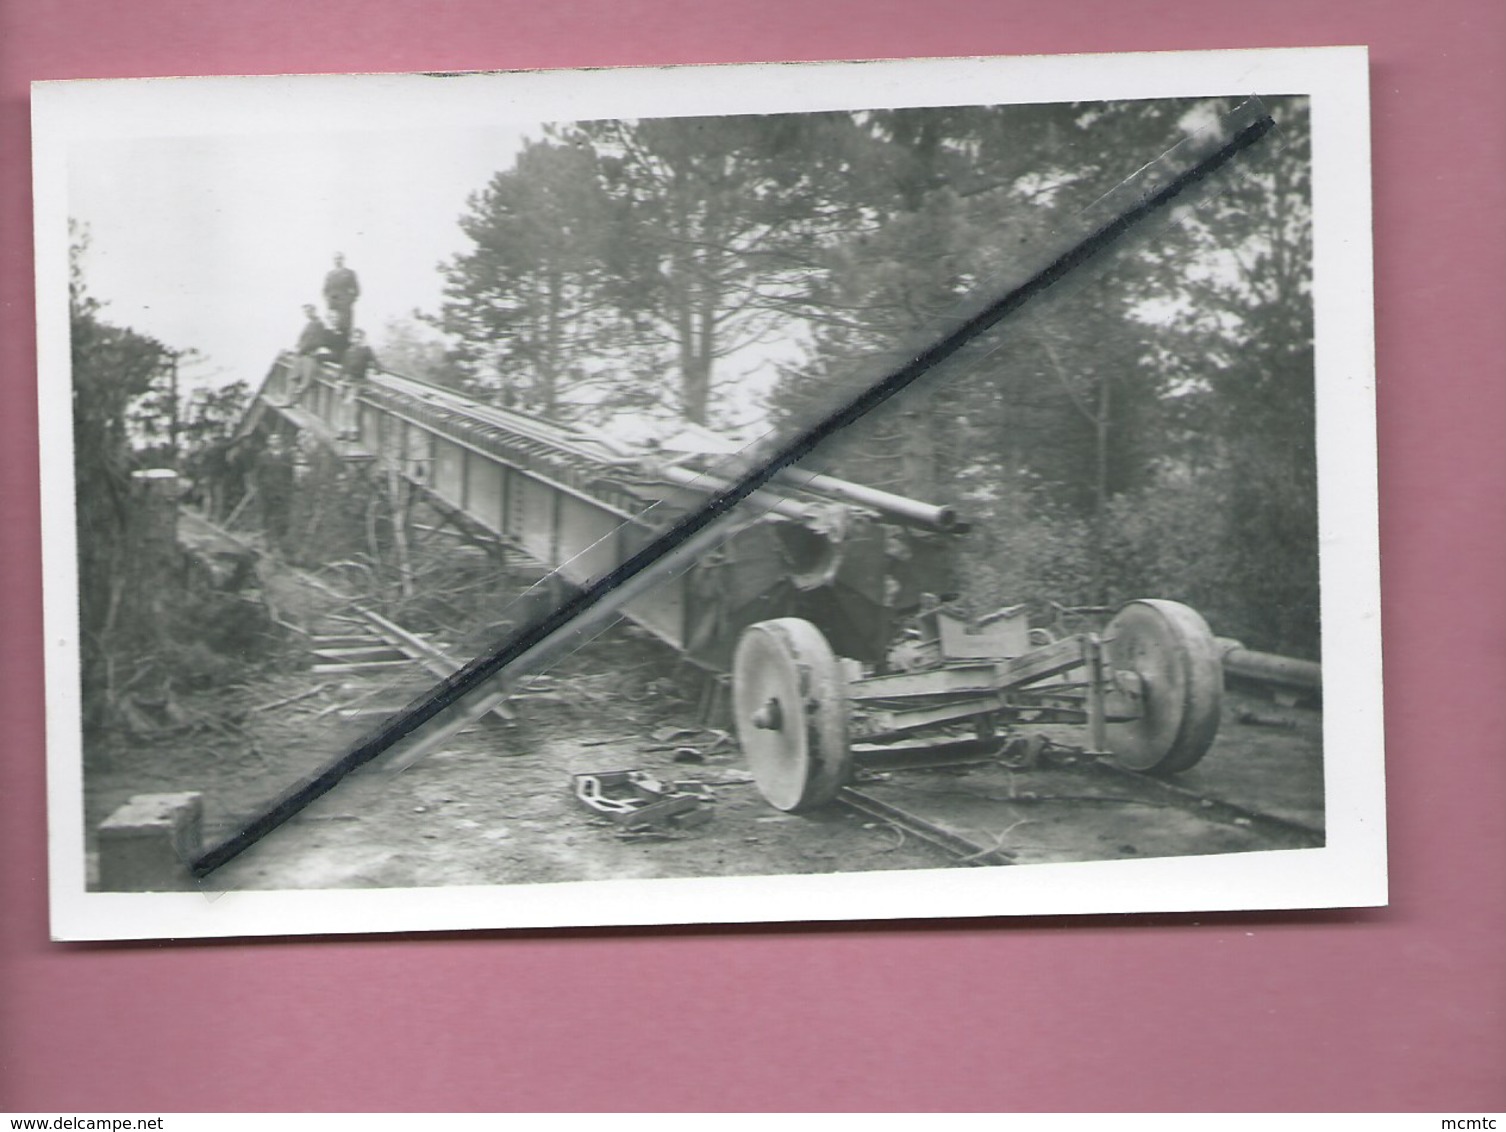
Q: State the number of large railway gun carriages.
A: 1